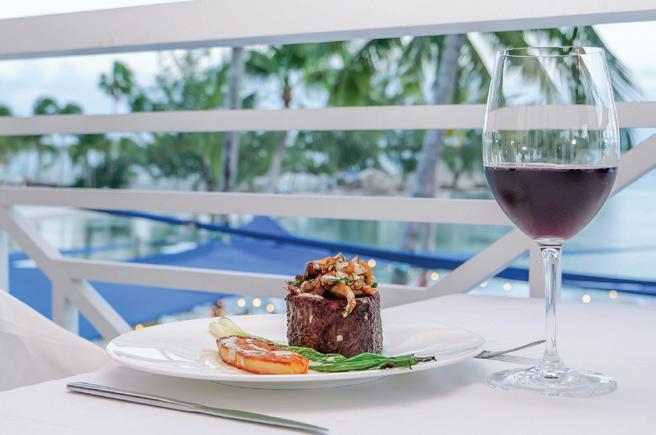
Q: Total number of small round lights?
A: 10